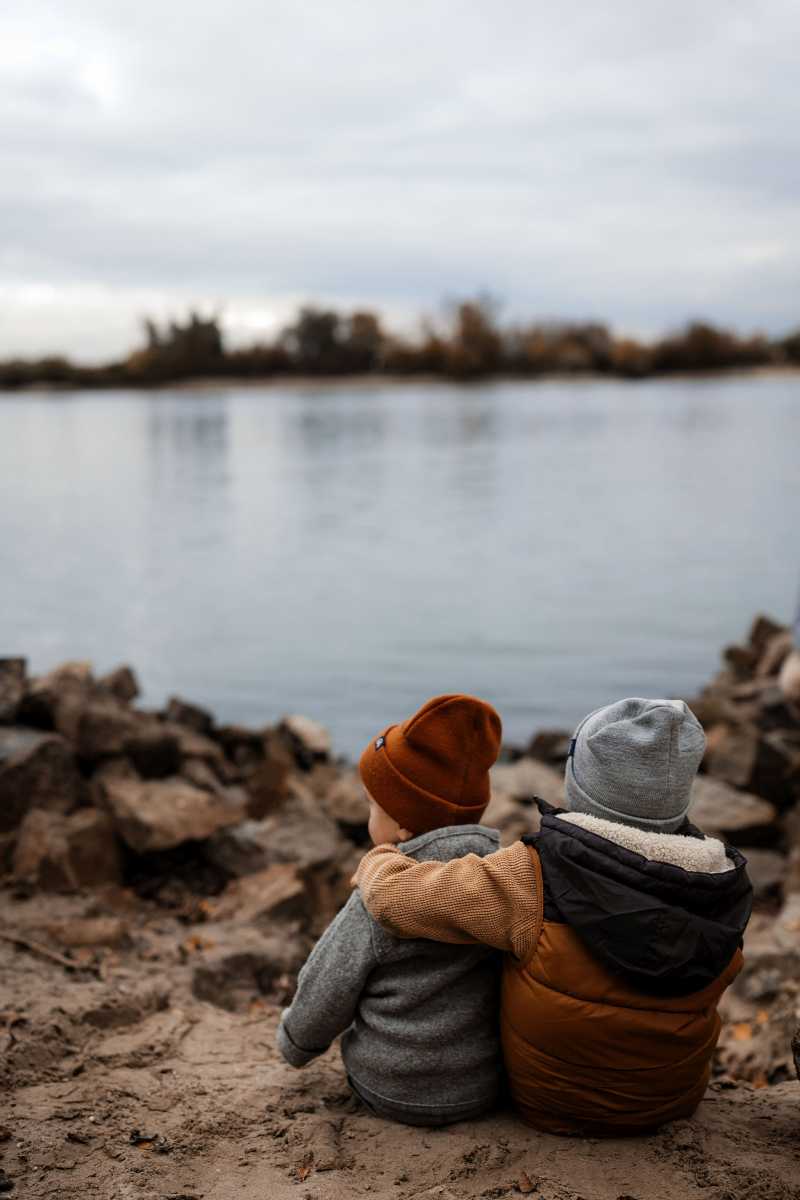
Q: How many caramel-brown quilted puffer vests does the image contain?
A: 1